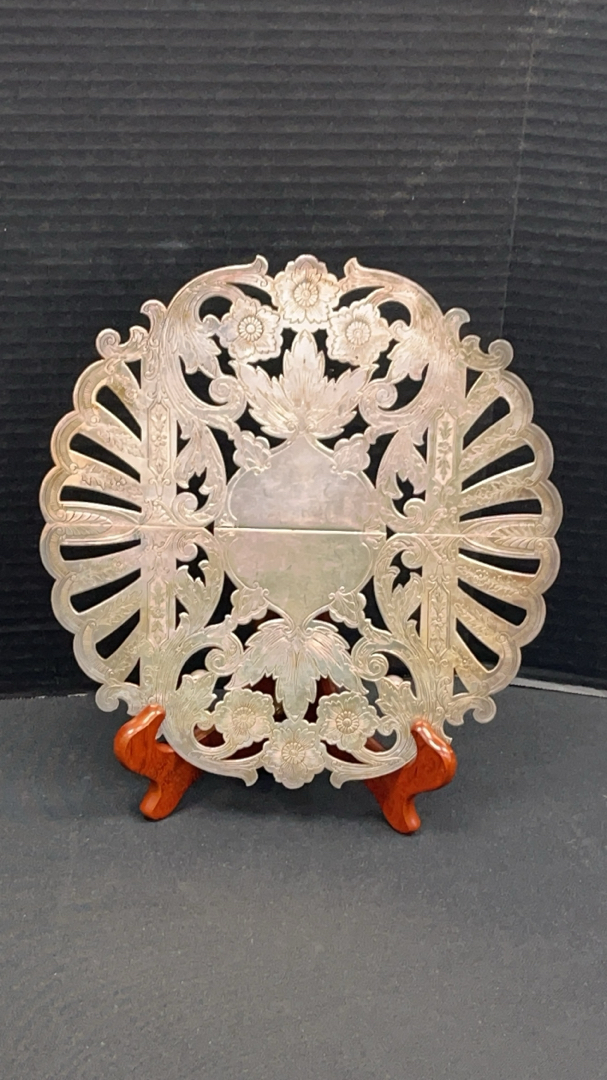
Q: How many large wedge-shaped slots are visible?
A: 12